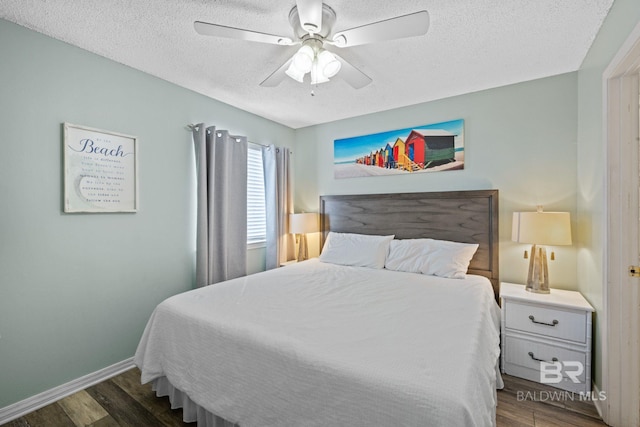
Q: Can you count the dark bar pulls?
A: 2